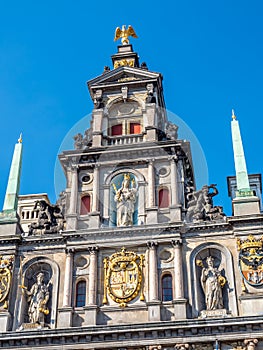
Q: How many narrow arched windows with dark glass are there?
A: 2